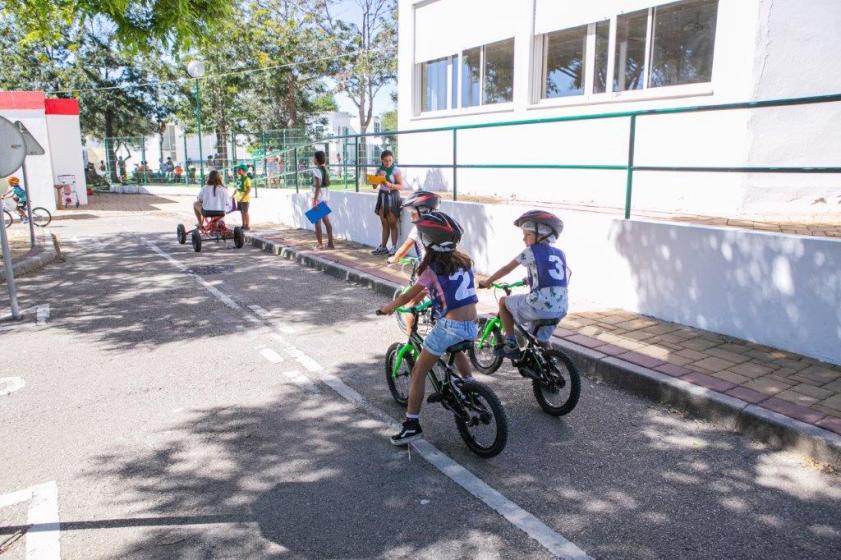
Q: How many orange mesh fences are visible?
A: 0